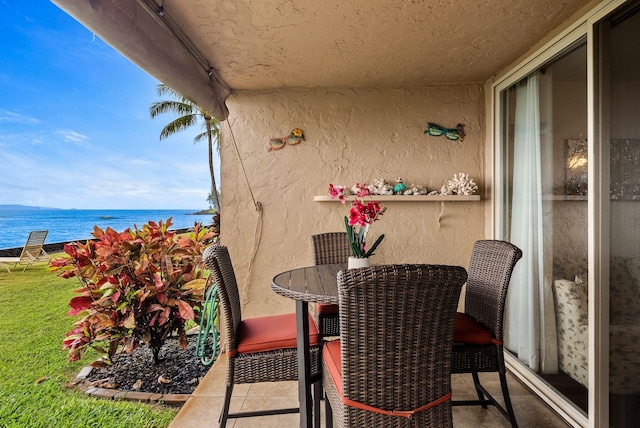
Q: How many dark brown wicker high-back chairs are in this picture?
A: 4